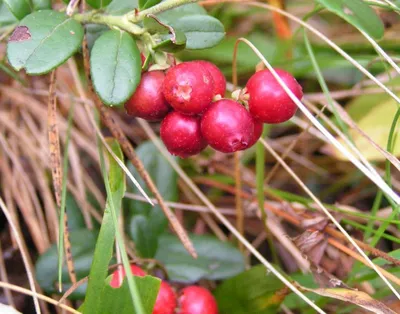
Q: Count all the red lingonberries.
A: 10